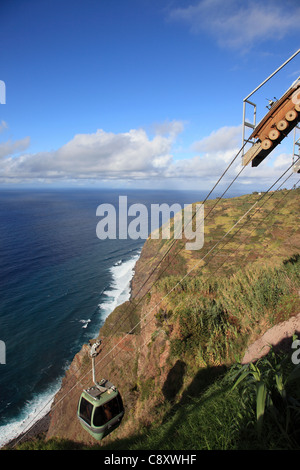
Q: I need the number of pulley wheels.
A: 5